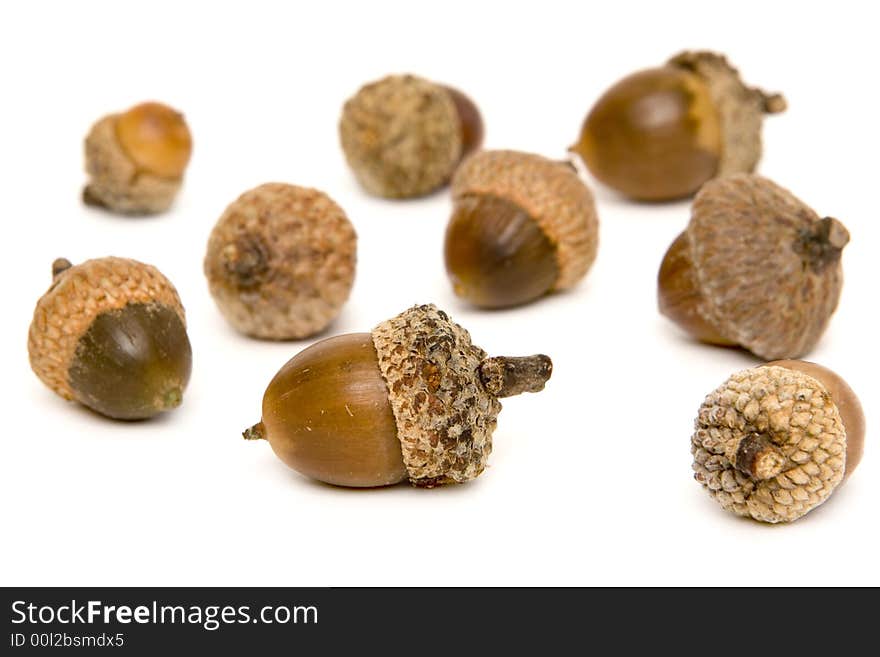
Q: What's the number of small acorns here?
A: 9